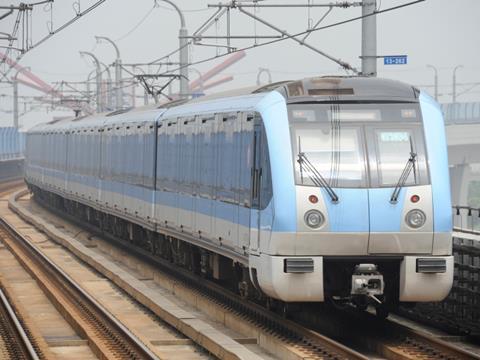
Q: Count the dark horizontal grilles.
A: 2